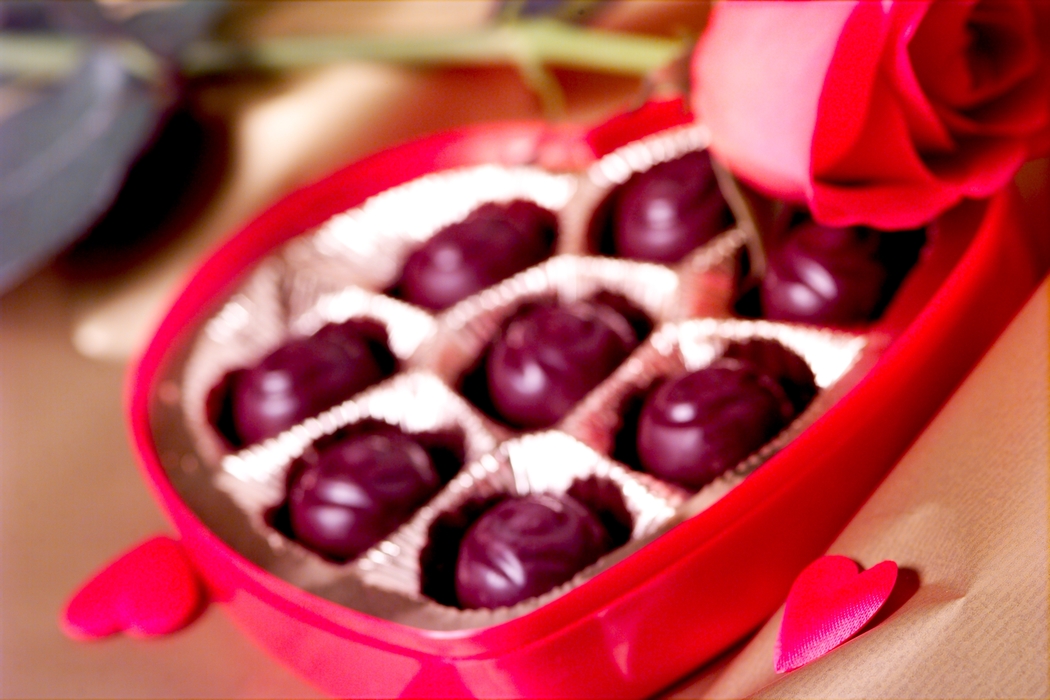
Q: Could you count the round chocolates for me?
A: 8